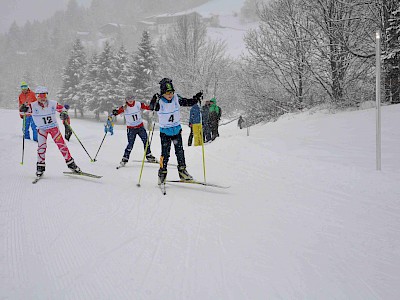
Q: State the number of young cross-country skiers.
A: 3